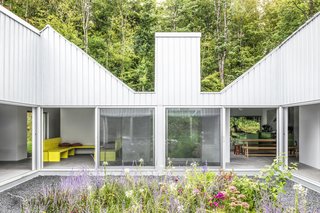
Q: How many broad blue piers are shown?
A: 0